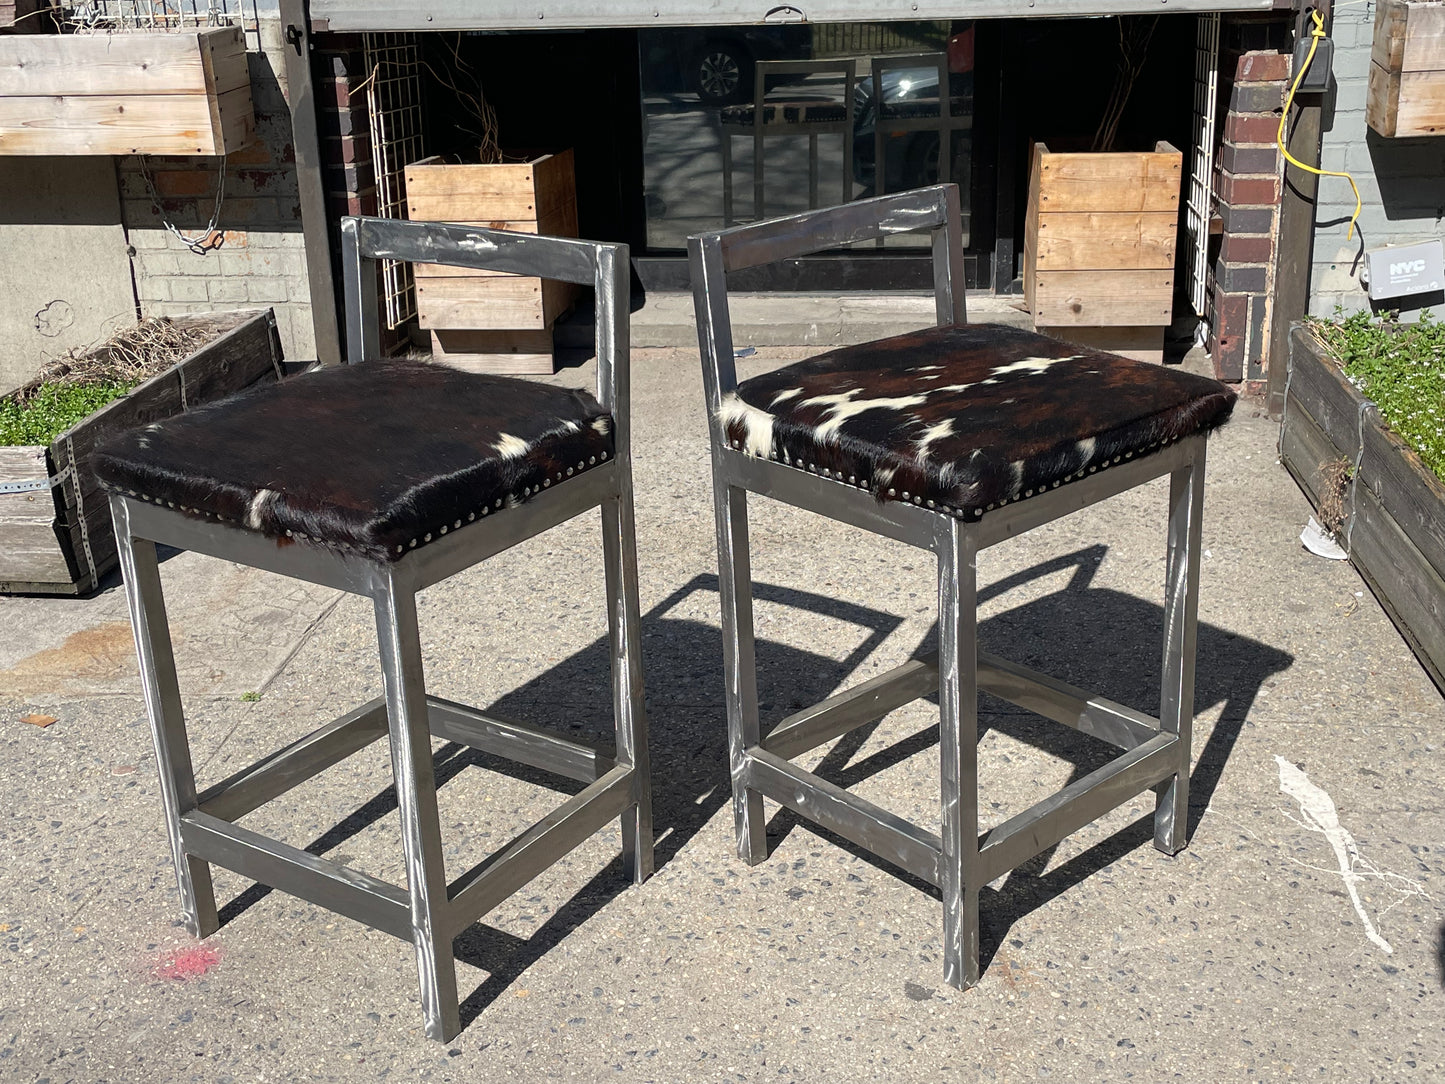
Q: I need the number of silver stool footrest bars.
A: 8